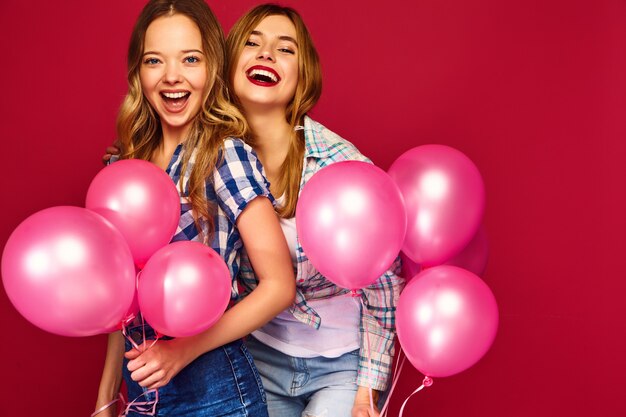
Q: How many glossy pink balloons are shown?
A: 7